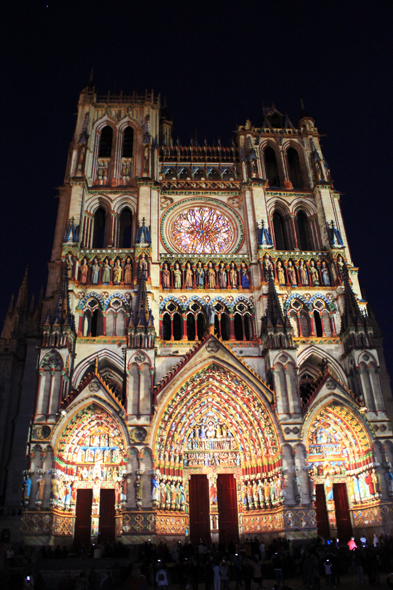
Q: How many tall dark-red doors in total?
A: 6